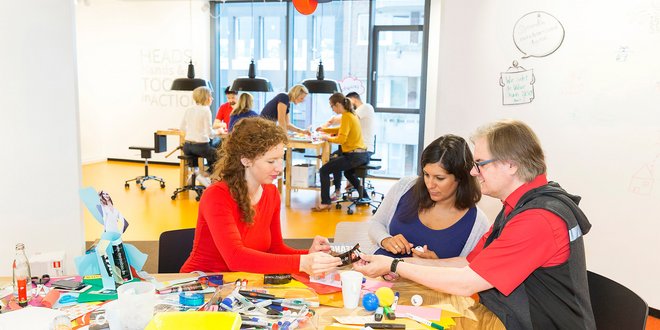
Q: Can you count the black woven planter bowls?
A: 0